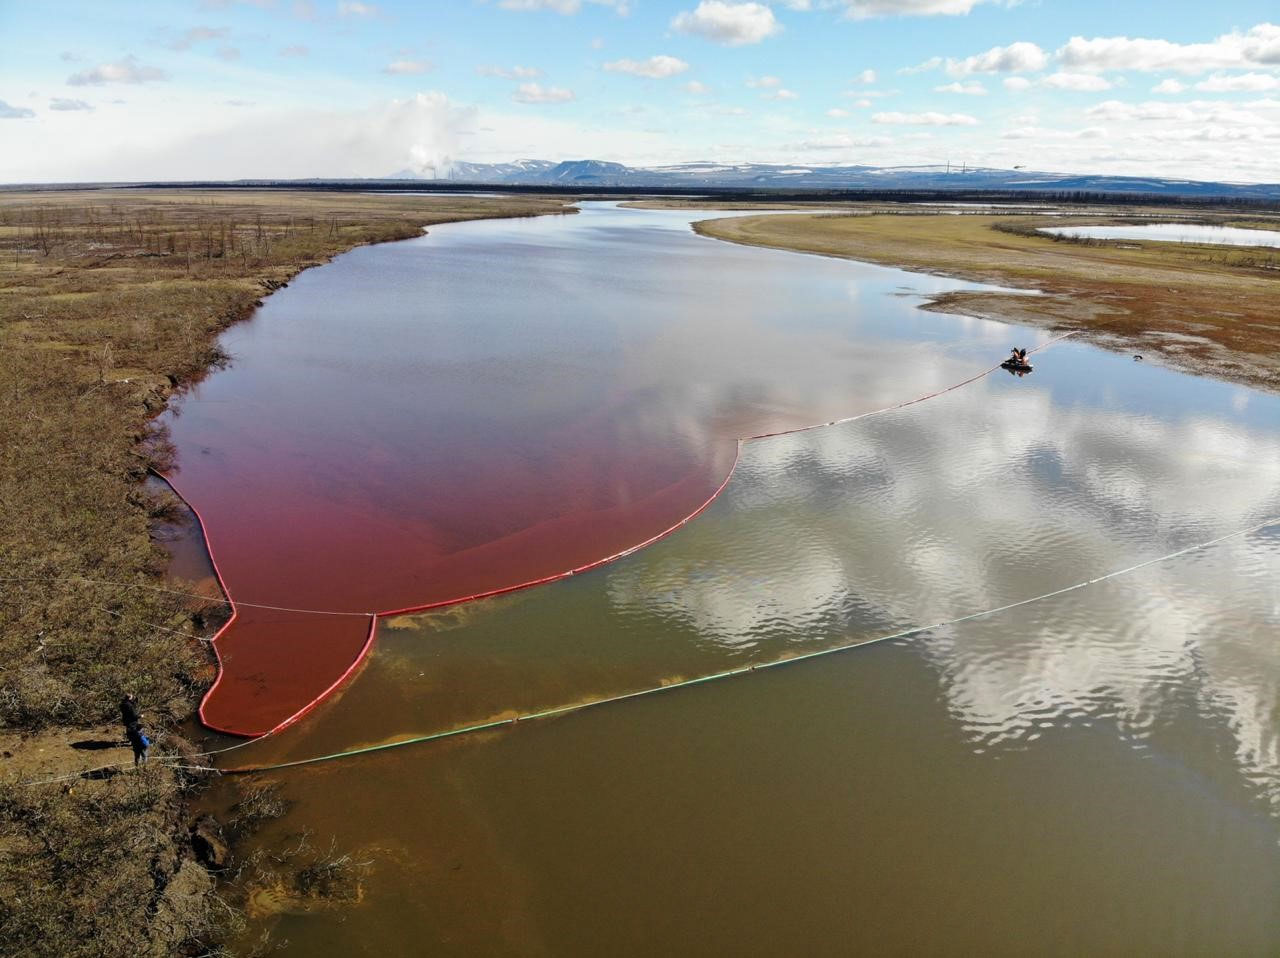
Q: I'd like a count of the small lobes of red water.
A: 1